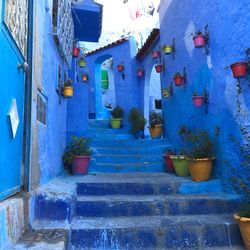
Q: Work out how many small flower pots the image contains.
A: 14